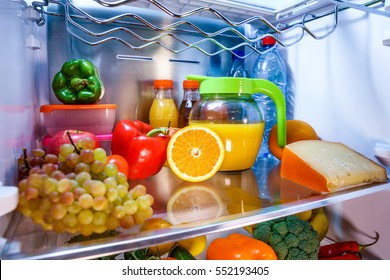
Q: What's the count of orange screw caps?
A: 2